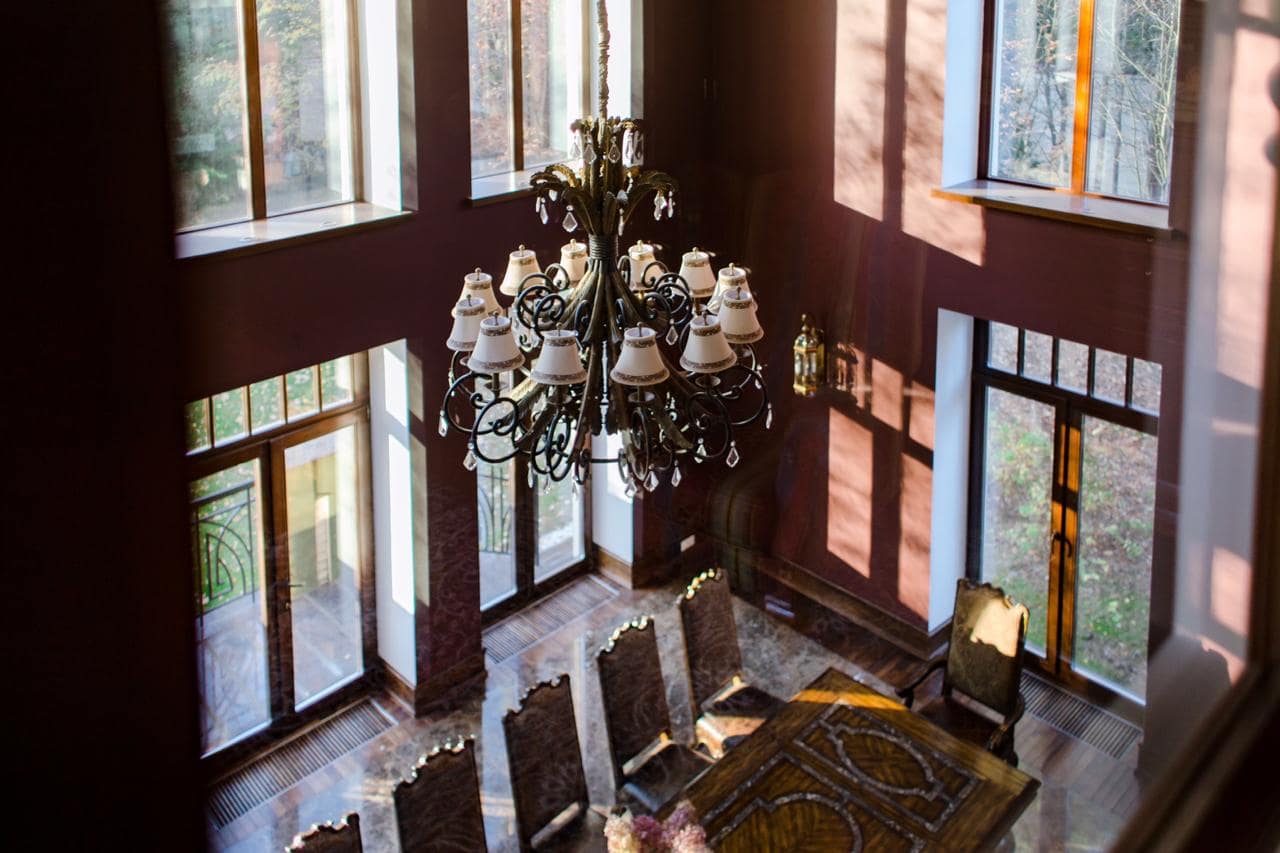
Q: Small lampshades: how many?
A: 12